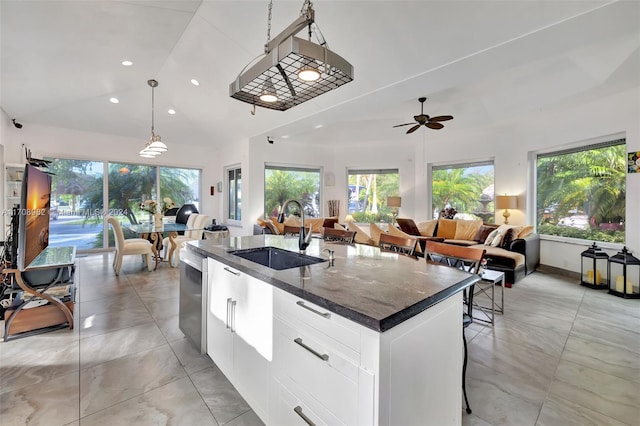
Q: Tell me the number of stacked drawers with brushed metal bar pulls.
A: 3